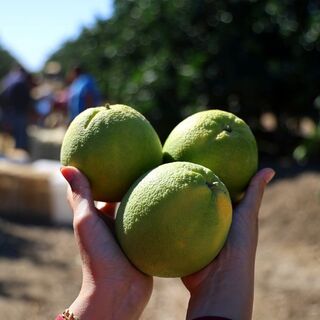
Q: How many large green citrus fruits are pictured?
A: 3